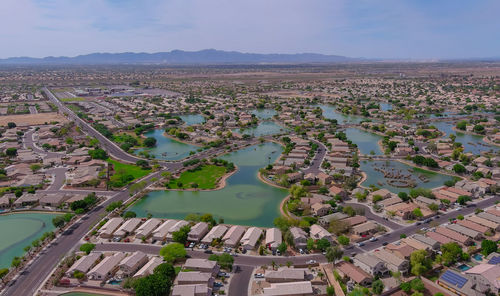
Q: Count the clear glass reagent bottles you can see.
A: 0